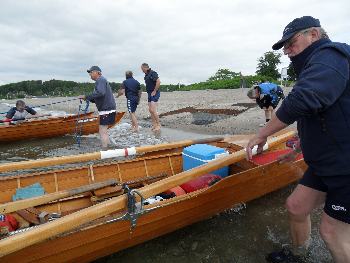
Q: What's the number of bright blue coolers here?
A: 1